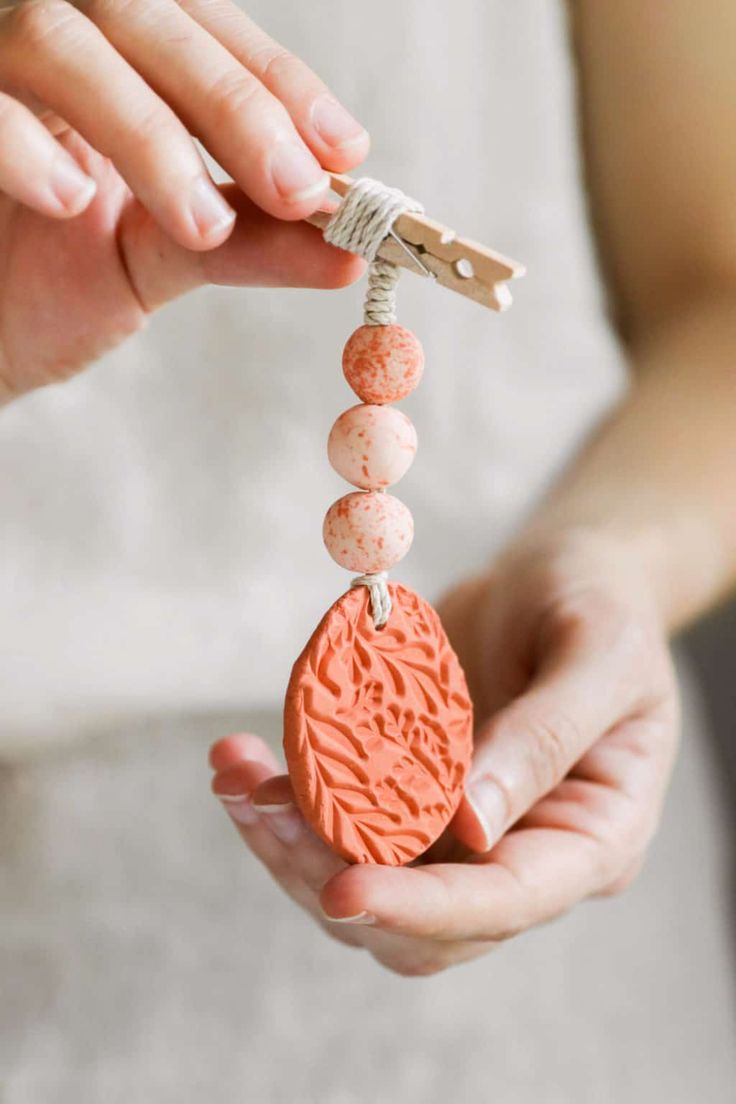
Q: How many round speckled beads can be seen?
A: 3